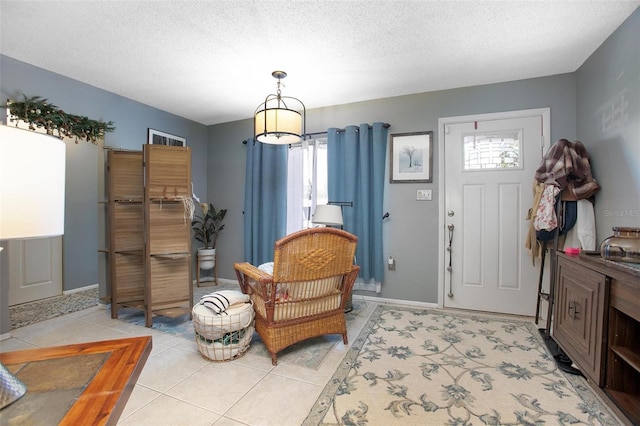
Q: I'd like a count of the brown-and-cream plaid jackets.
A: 1